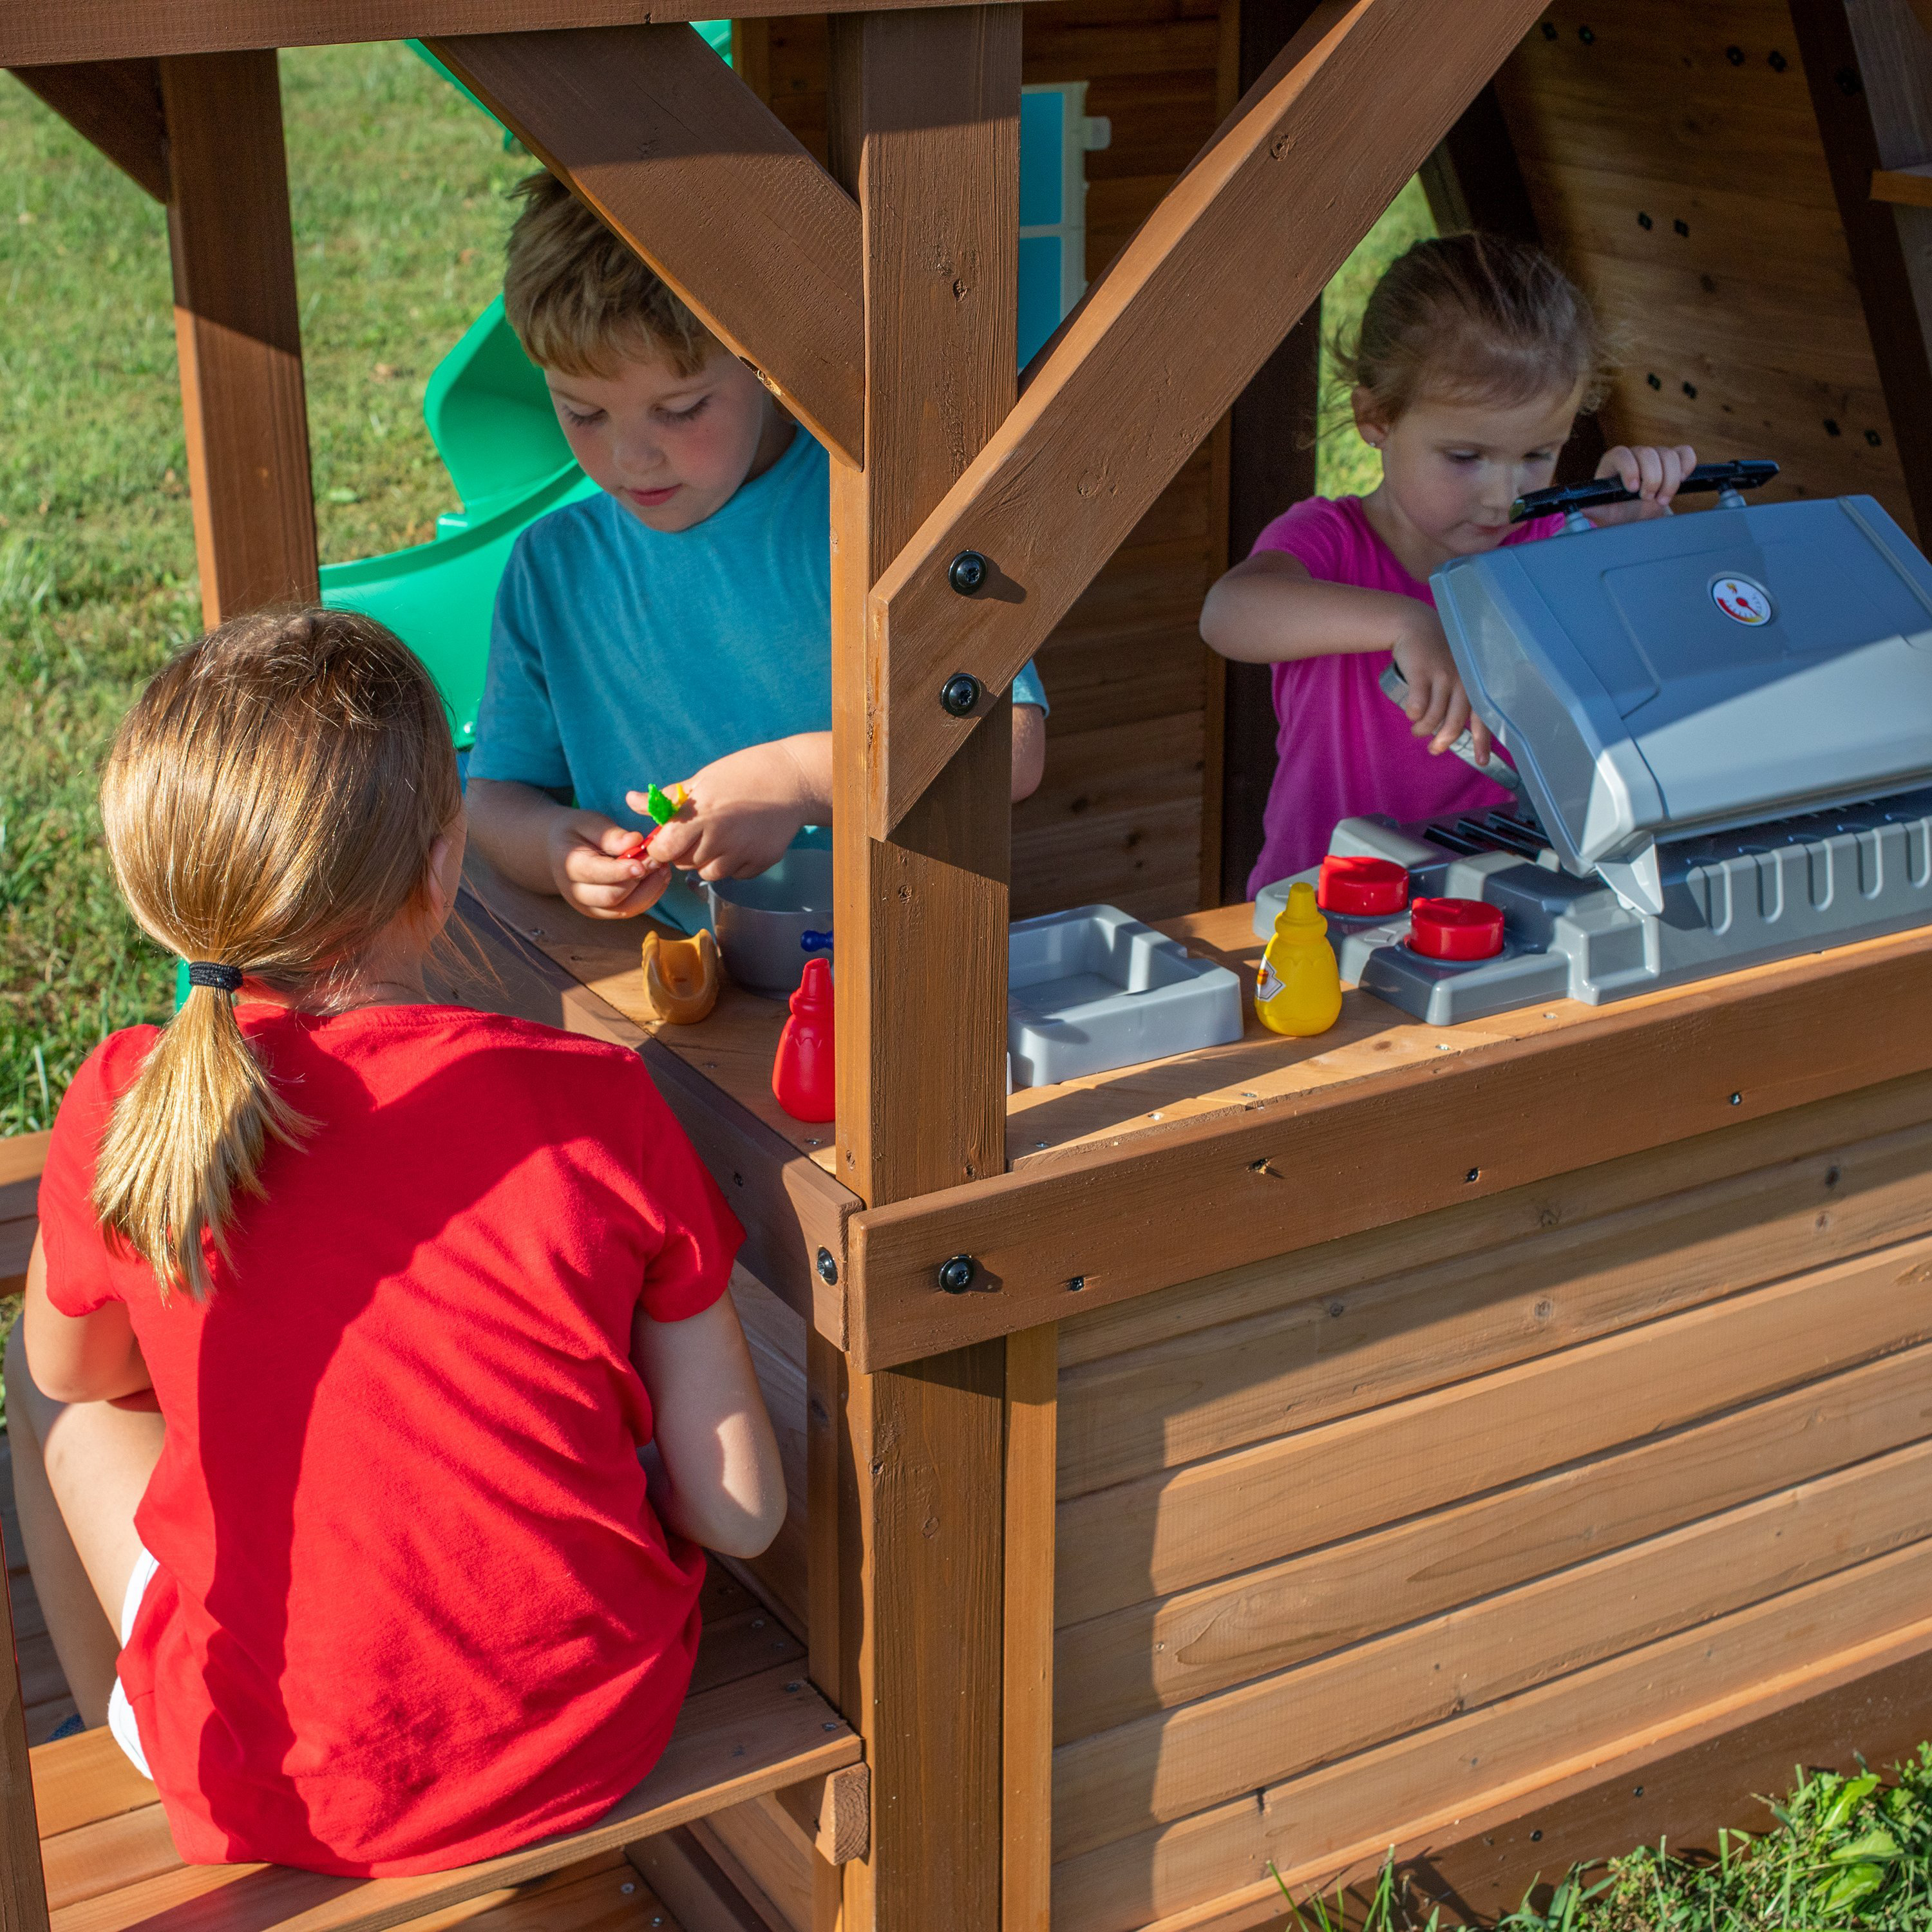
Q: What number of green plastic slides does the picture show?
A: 1